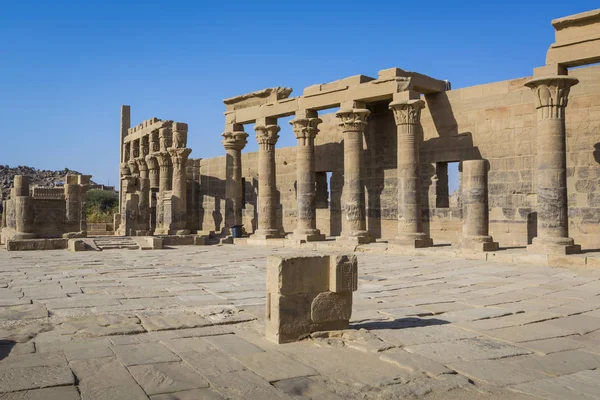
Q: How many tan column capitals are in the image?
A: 12